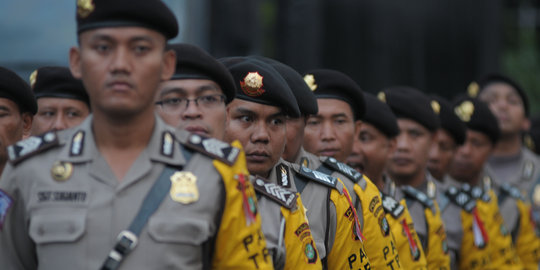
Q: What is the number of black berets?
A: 12